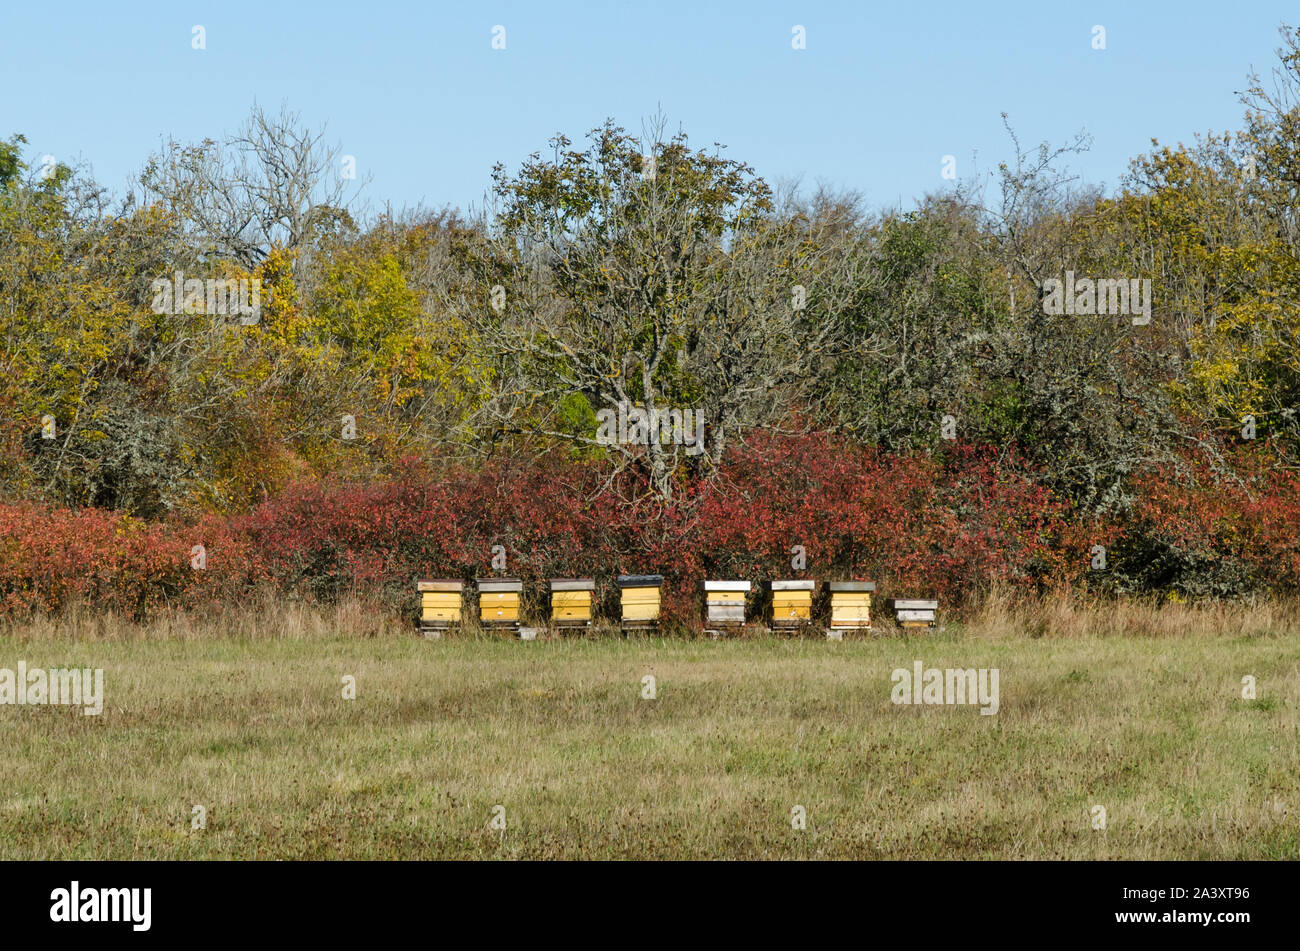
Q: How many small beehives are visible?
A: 1